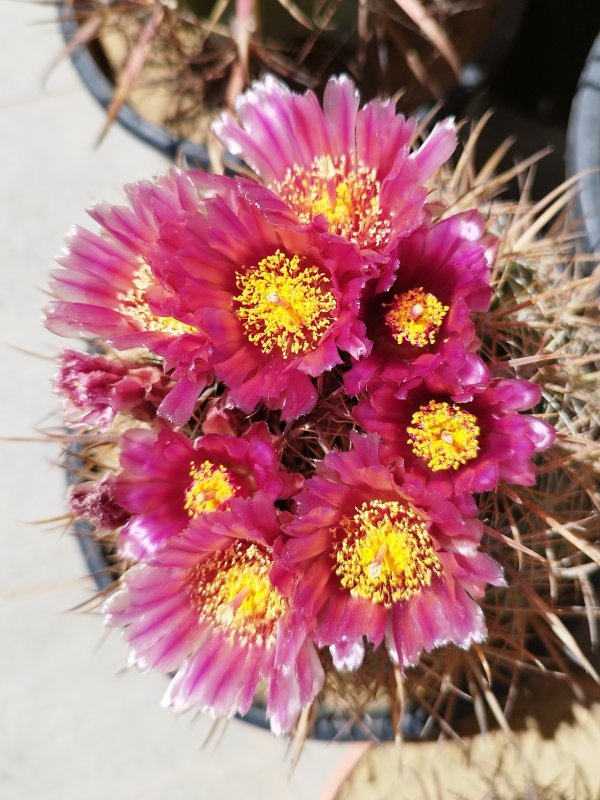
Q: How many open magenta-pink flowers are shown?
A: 8